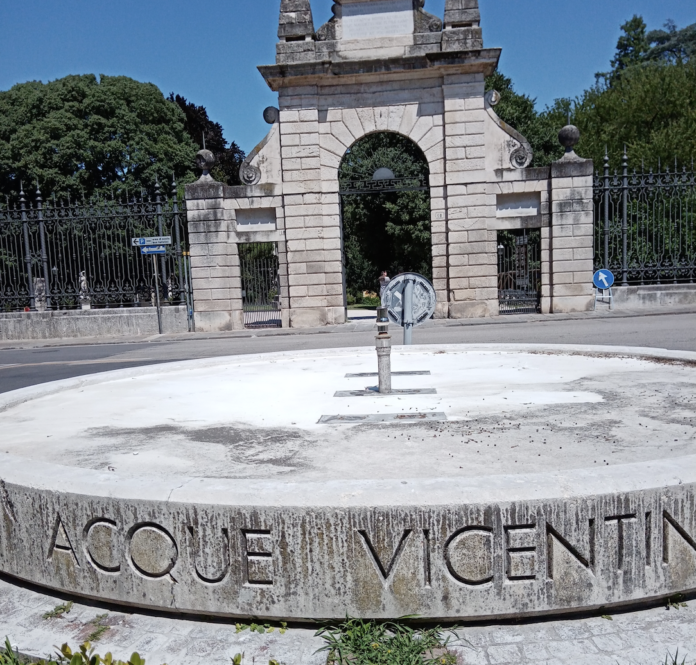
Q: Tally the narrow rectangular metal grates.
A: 3